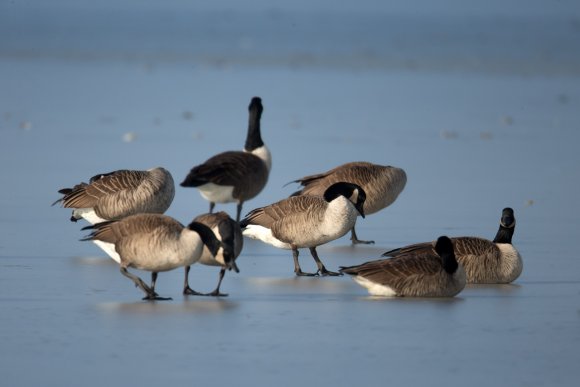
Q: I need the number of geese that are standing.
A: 6